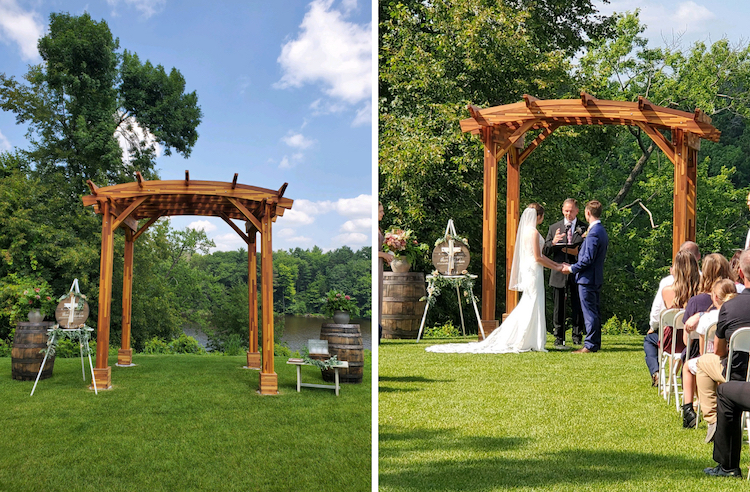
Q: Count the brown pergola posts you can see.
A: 8